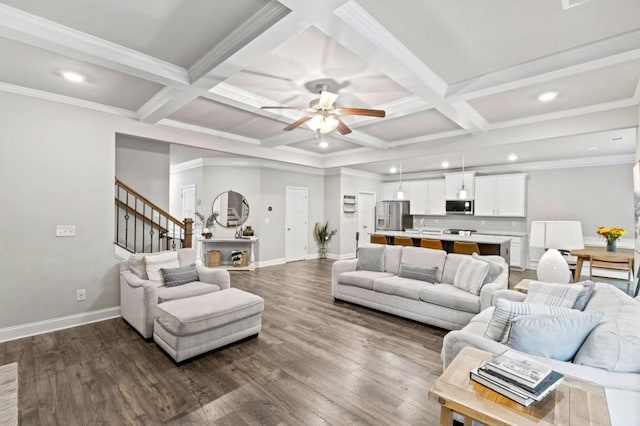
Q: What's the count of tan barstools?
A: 4